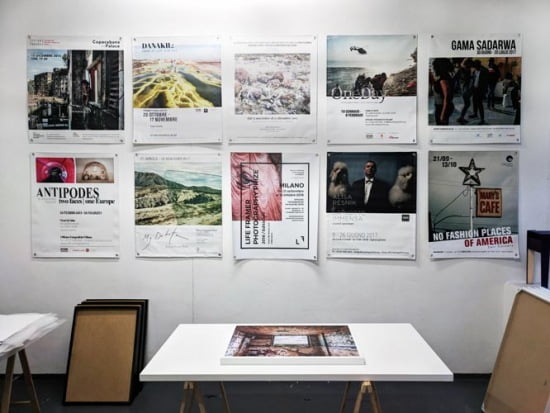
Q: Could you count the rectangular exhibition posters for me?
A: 10